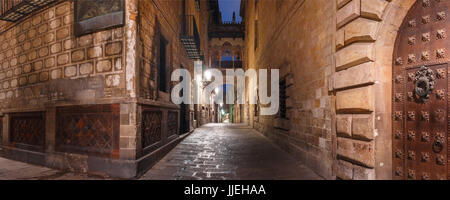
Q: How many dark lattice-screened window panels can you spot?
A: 4